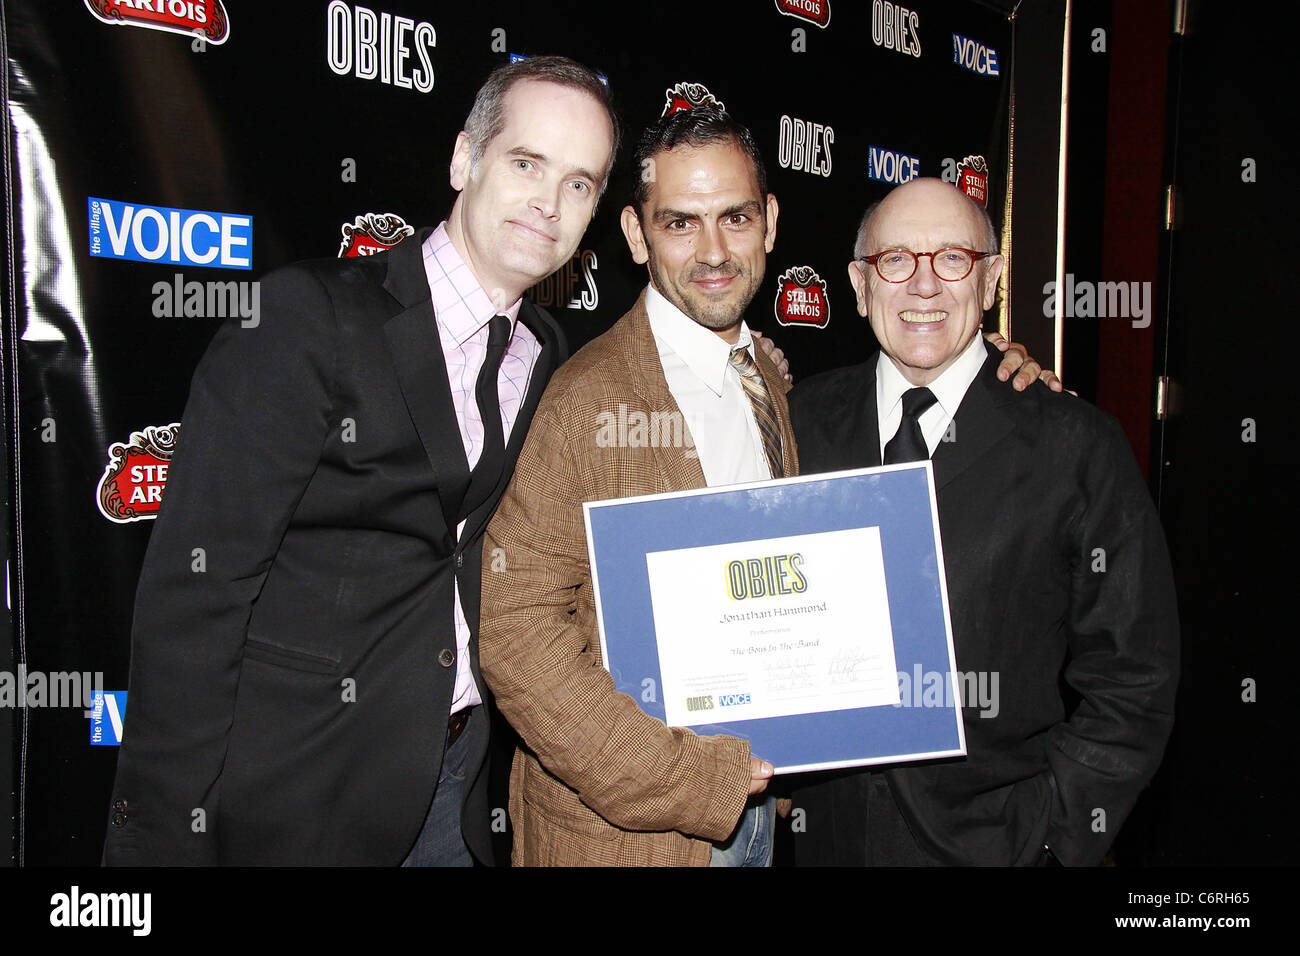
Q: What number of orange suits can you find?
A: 0